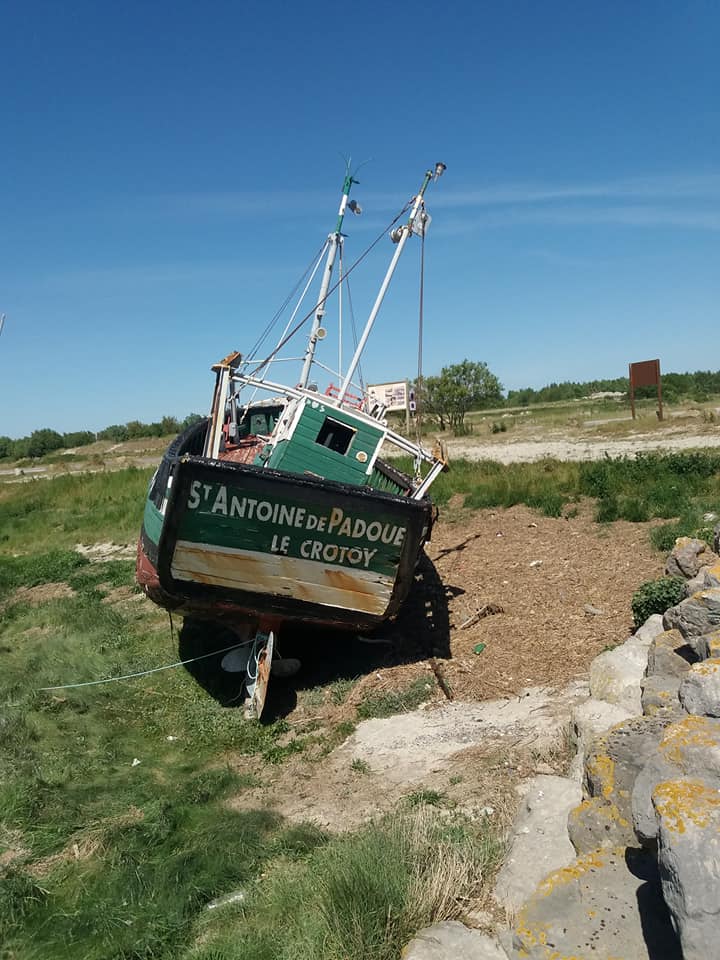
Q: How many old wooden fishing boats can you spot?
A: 1